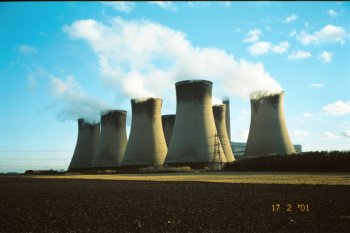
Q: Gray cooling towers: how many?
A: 7